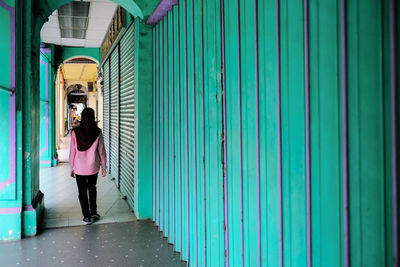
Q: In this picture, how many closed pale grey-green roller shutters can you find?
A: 3